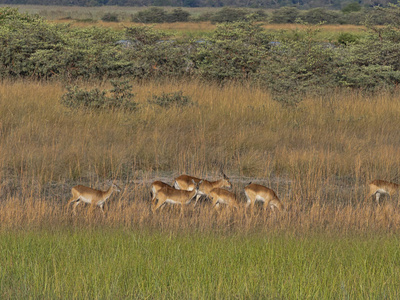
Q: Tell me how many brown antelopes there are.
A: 7